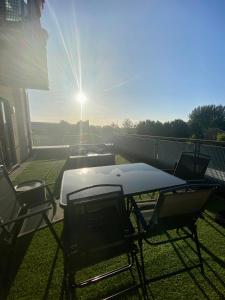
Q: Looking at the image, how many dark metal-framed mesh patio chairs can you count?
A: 4